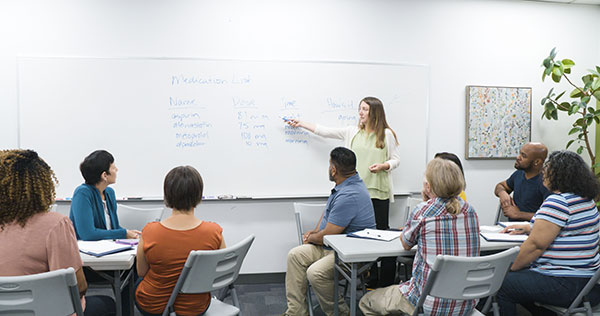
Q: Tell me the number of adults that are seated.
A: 8